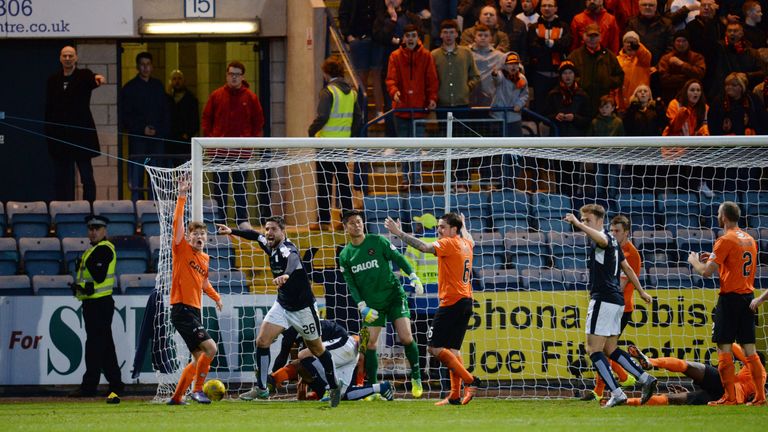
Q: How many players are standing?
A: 7